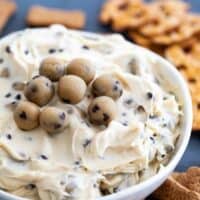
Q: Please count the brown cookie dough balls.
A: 8